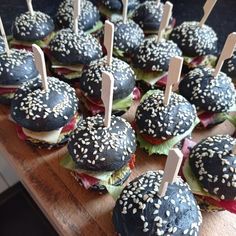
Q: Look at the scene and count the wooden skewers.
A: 13